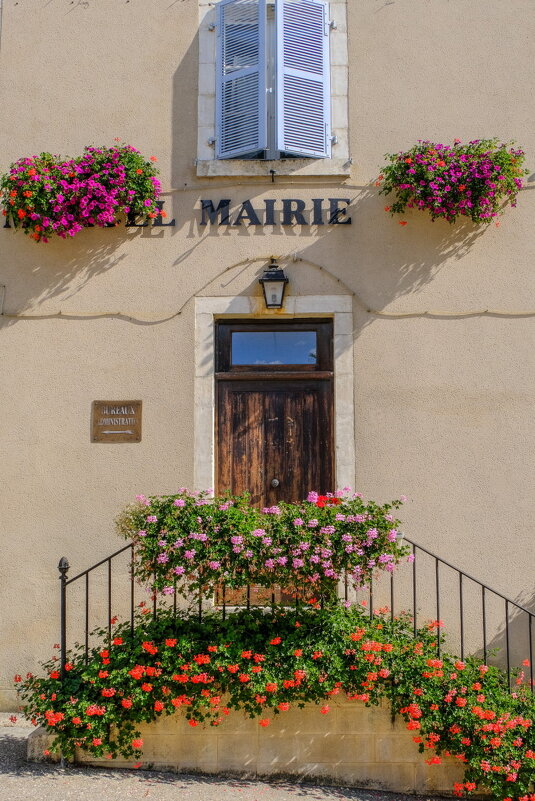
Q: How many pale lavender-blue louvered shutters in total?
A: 2